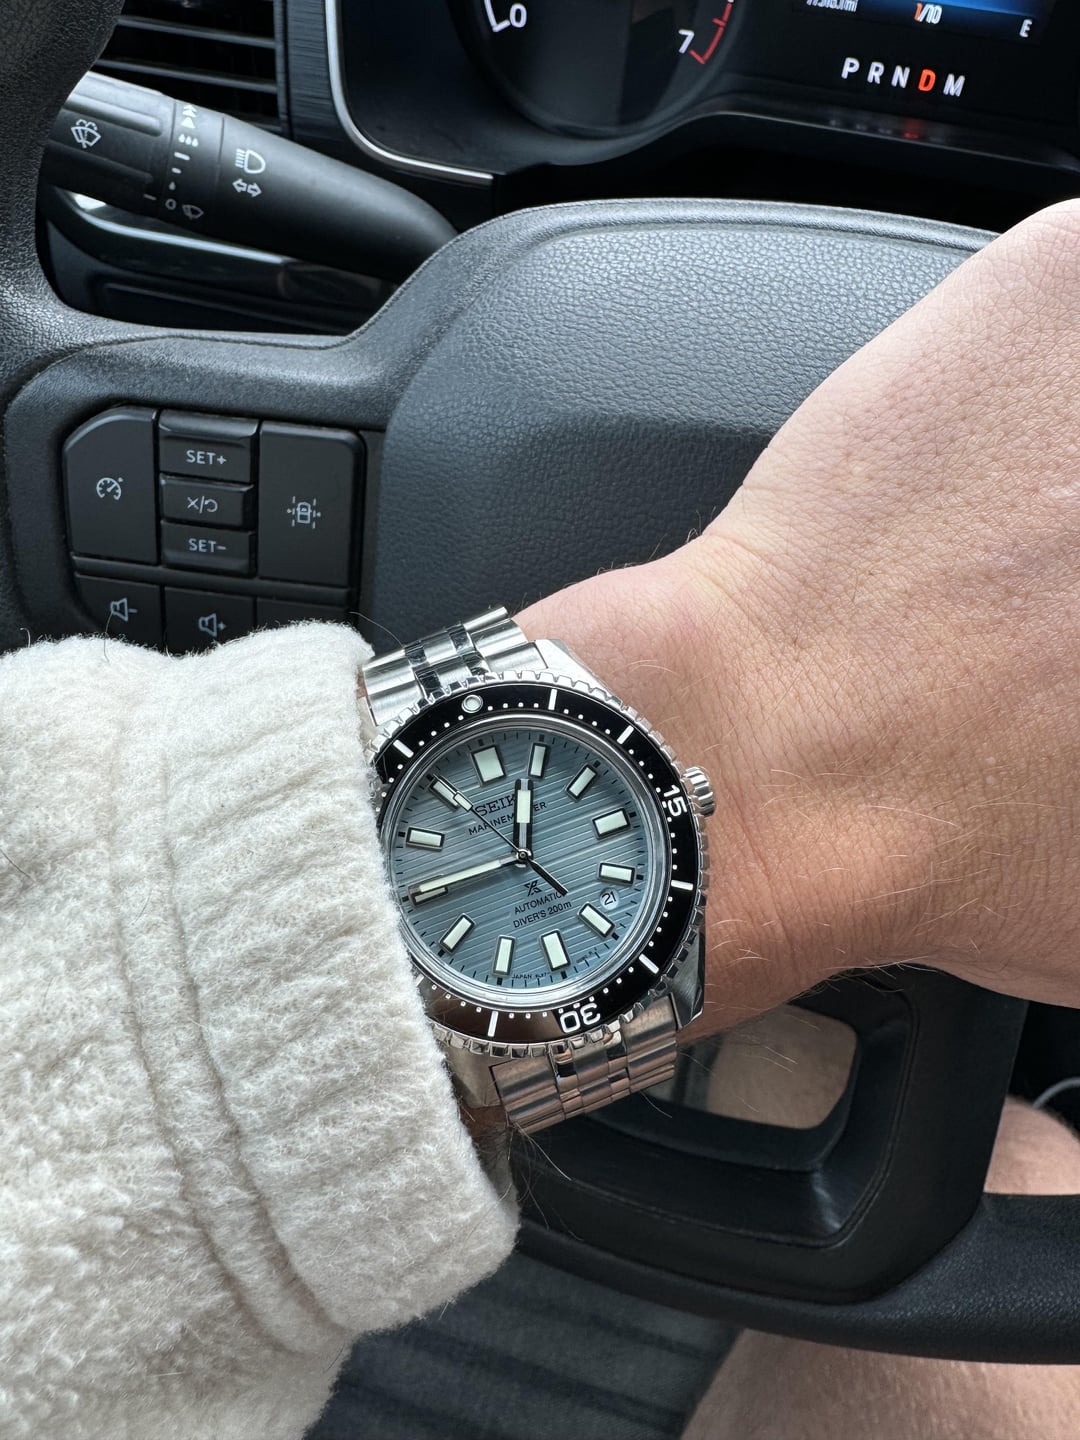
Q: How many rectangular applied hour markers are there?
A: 12